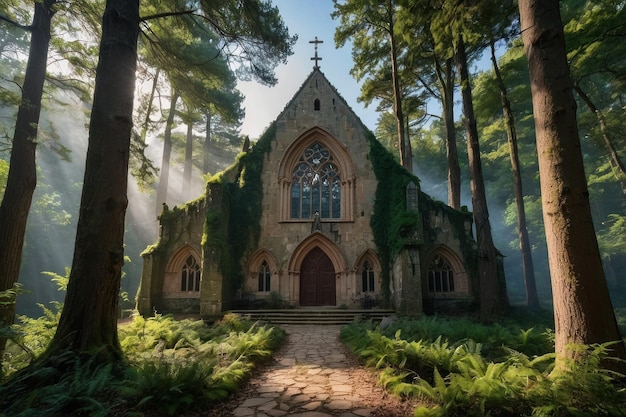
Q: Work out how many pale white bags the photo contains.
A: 0